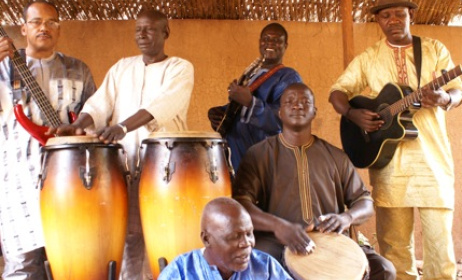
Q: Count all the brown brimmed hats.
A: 1